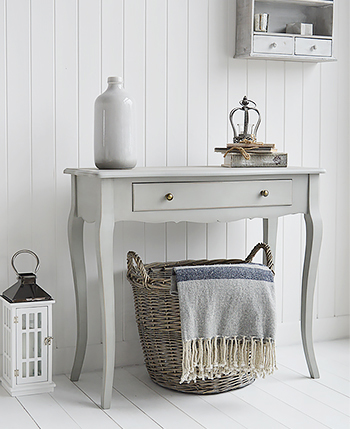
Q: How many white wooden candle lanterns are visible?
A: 1